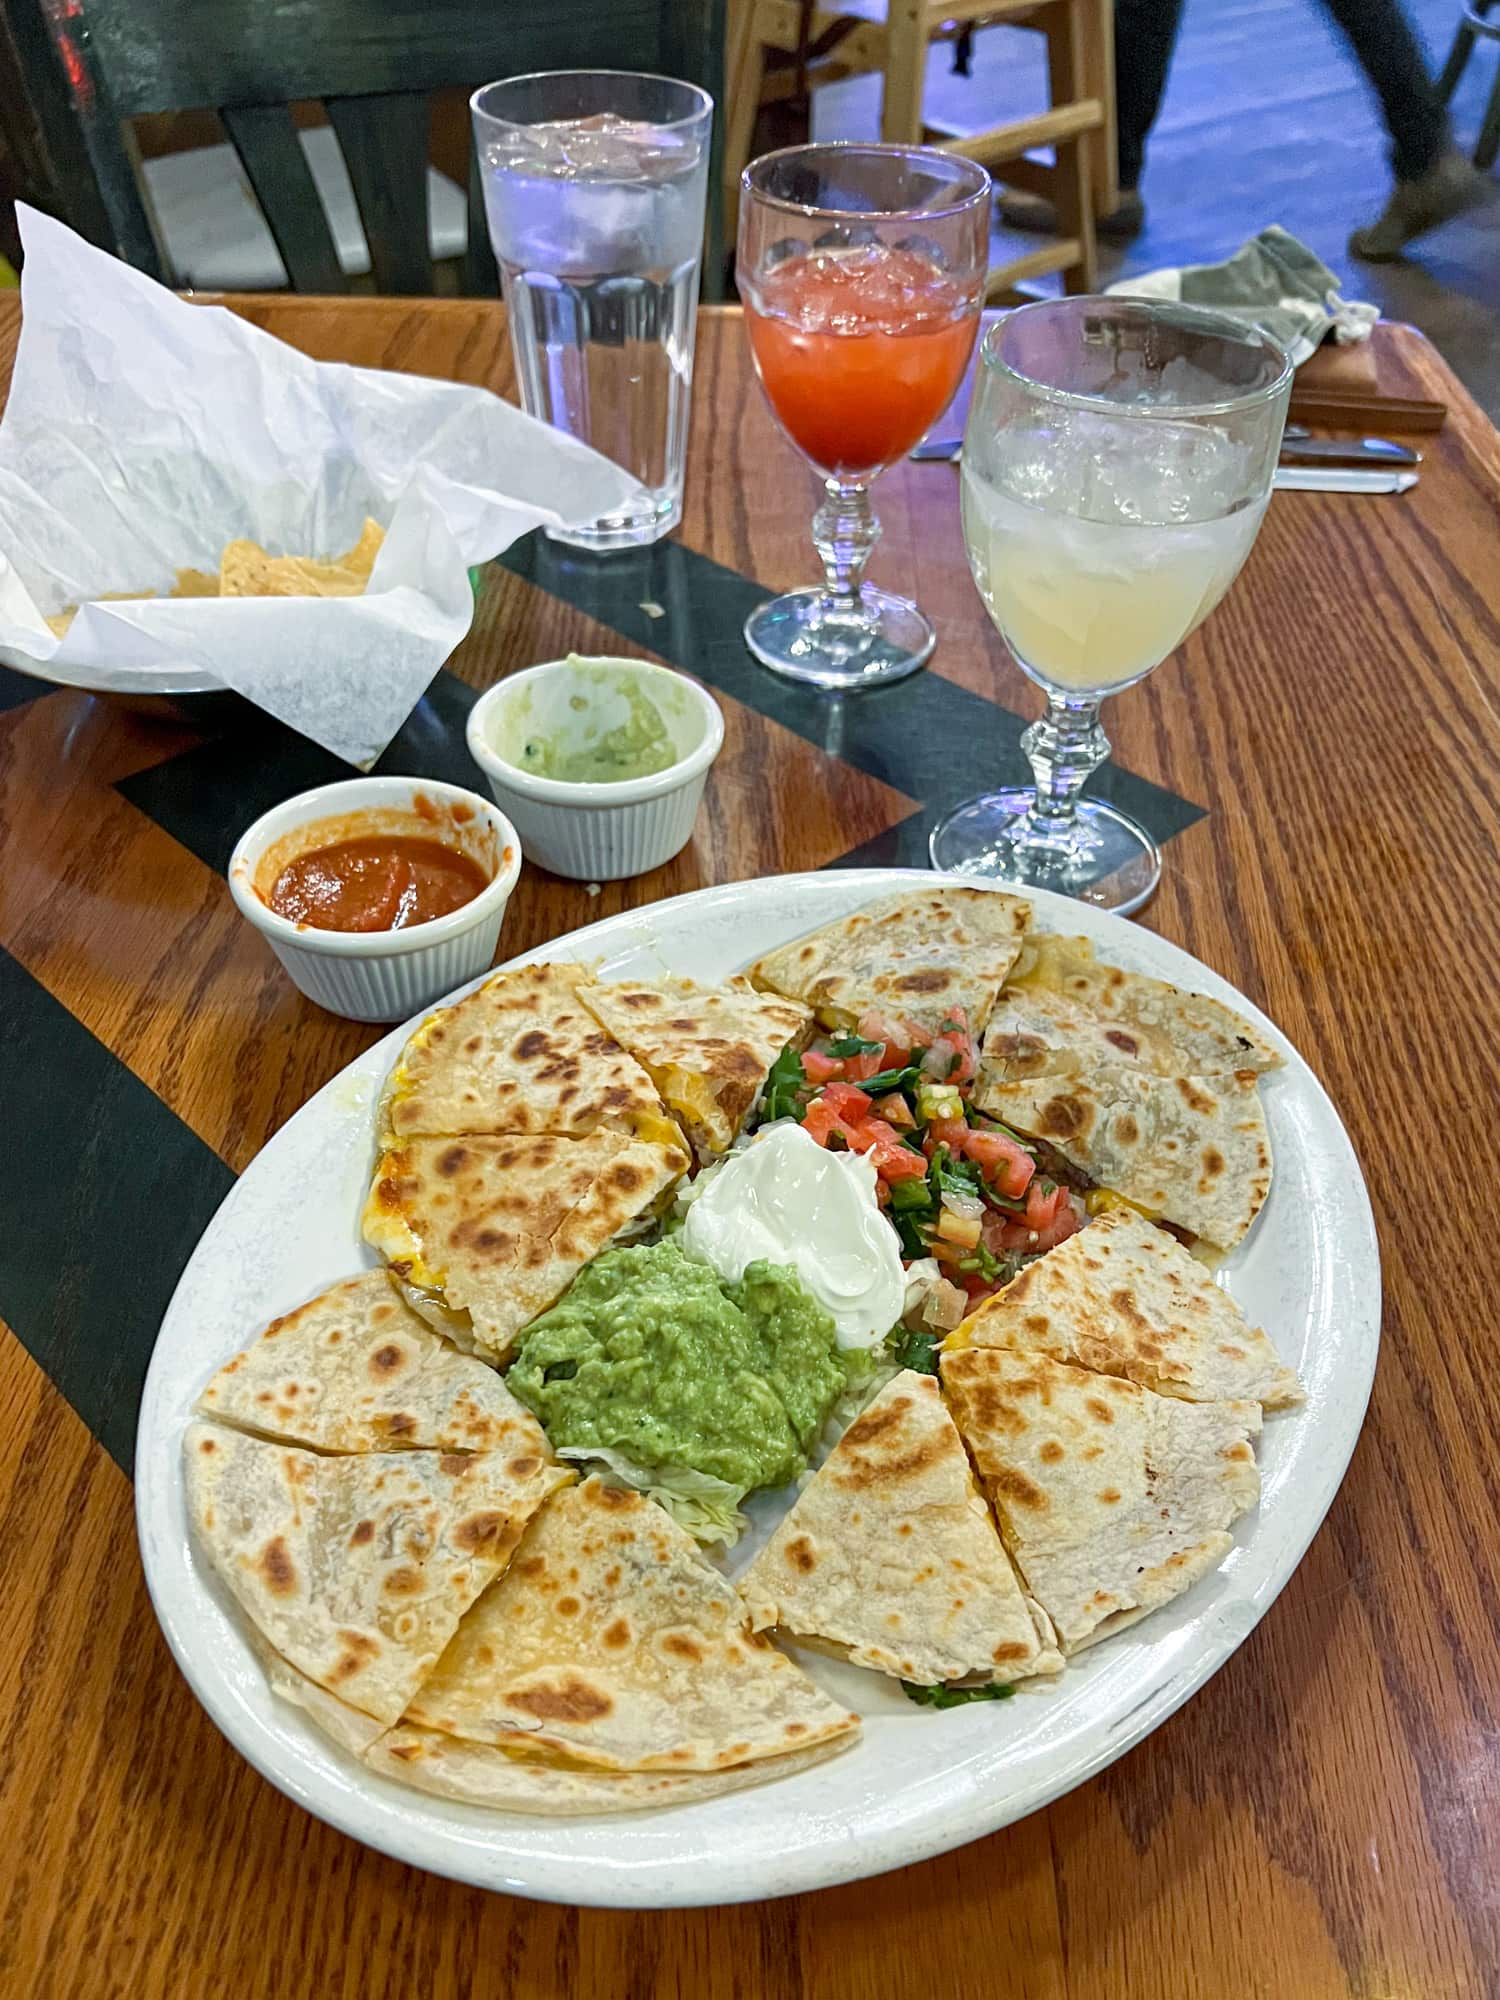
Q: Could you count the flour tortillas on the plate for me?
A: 12